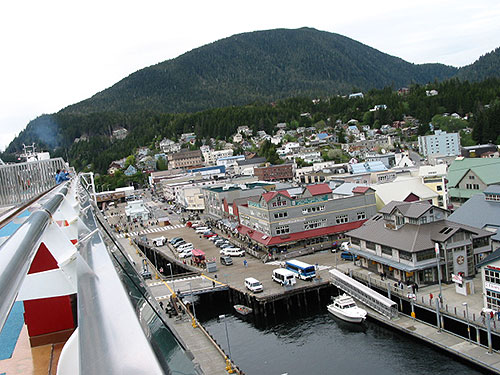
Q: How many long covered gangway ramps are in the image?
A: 1